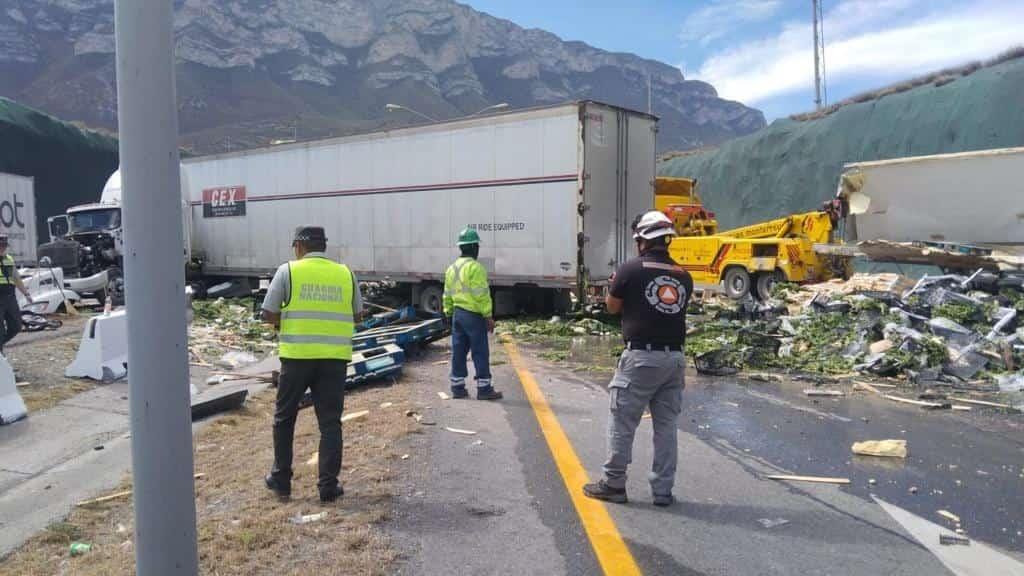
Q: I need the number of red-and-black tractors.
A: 0